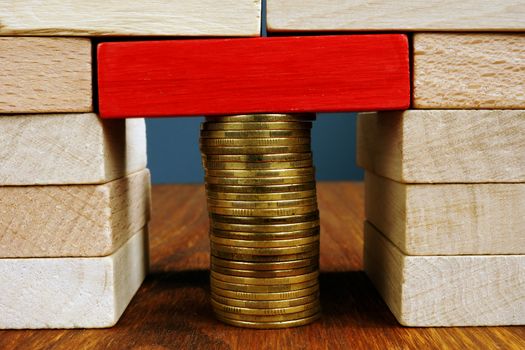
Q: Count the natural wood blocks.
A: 10